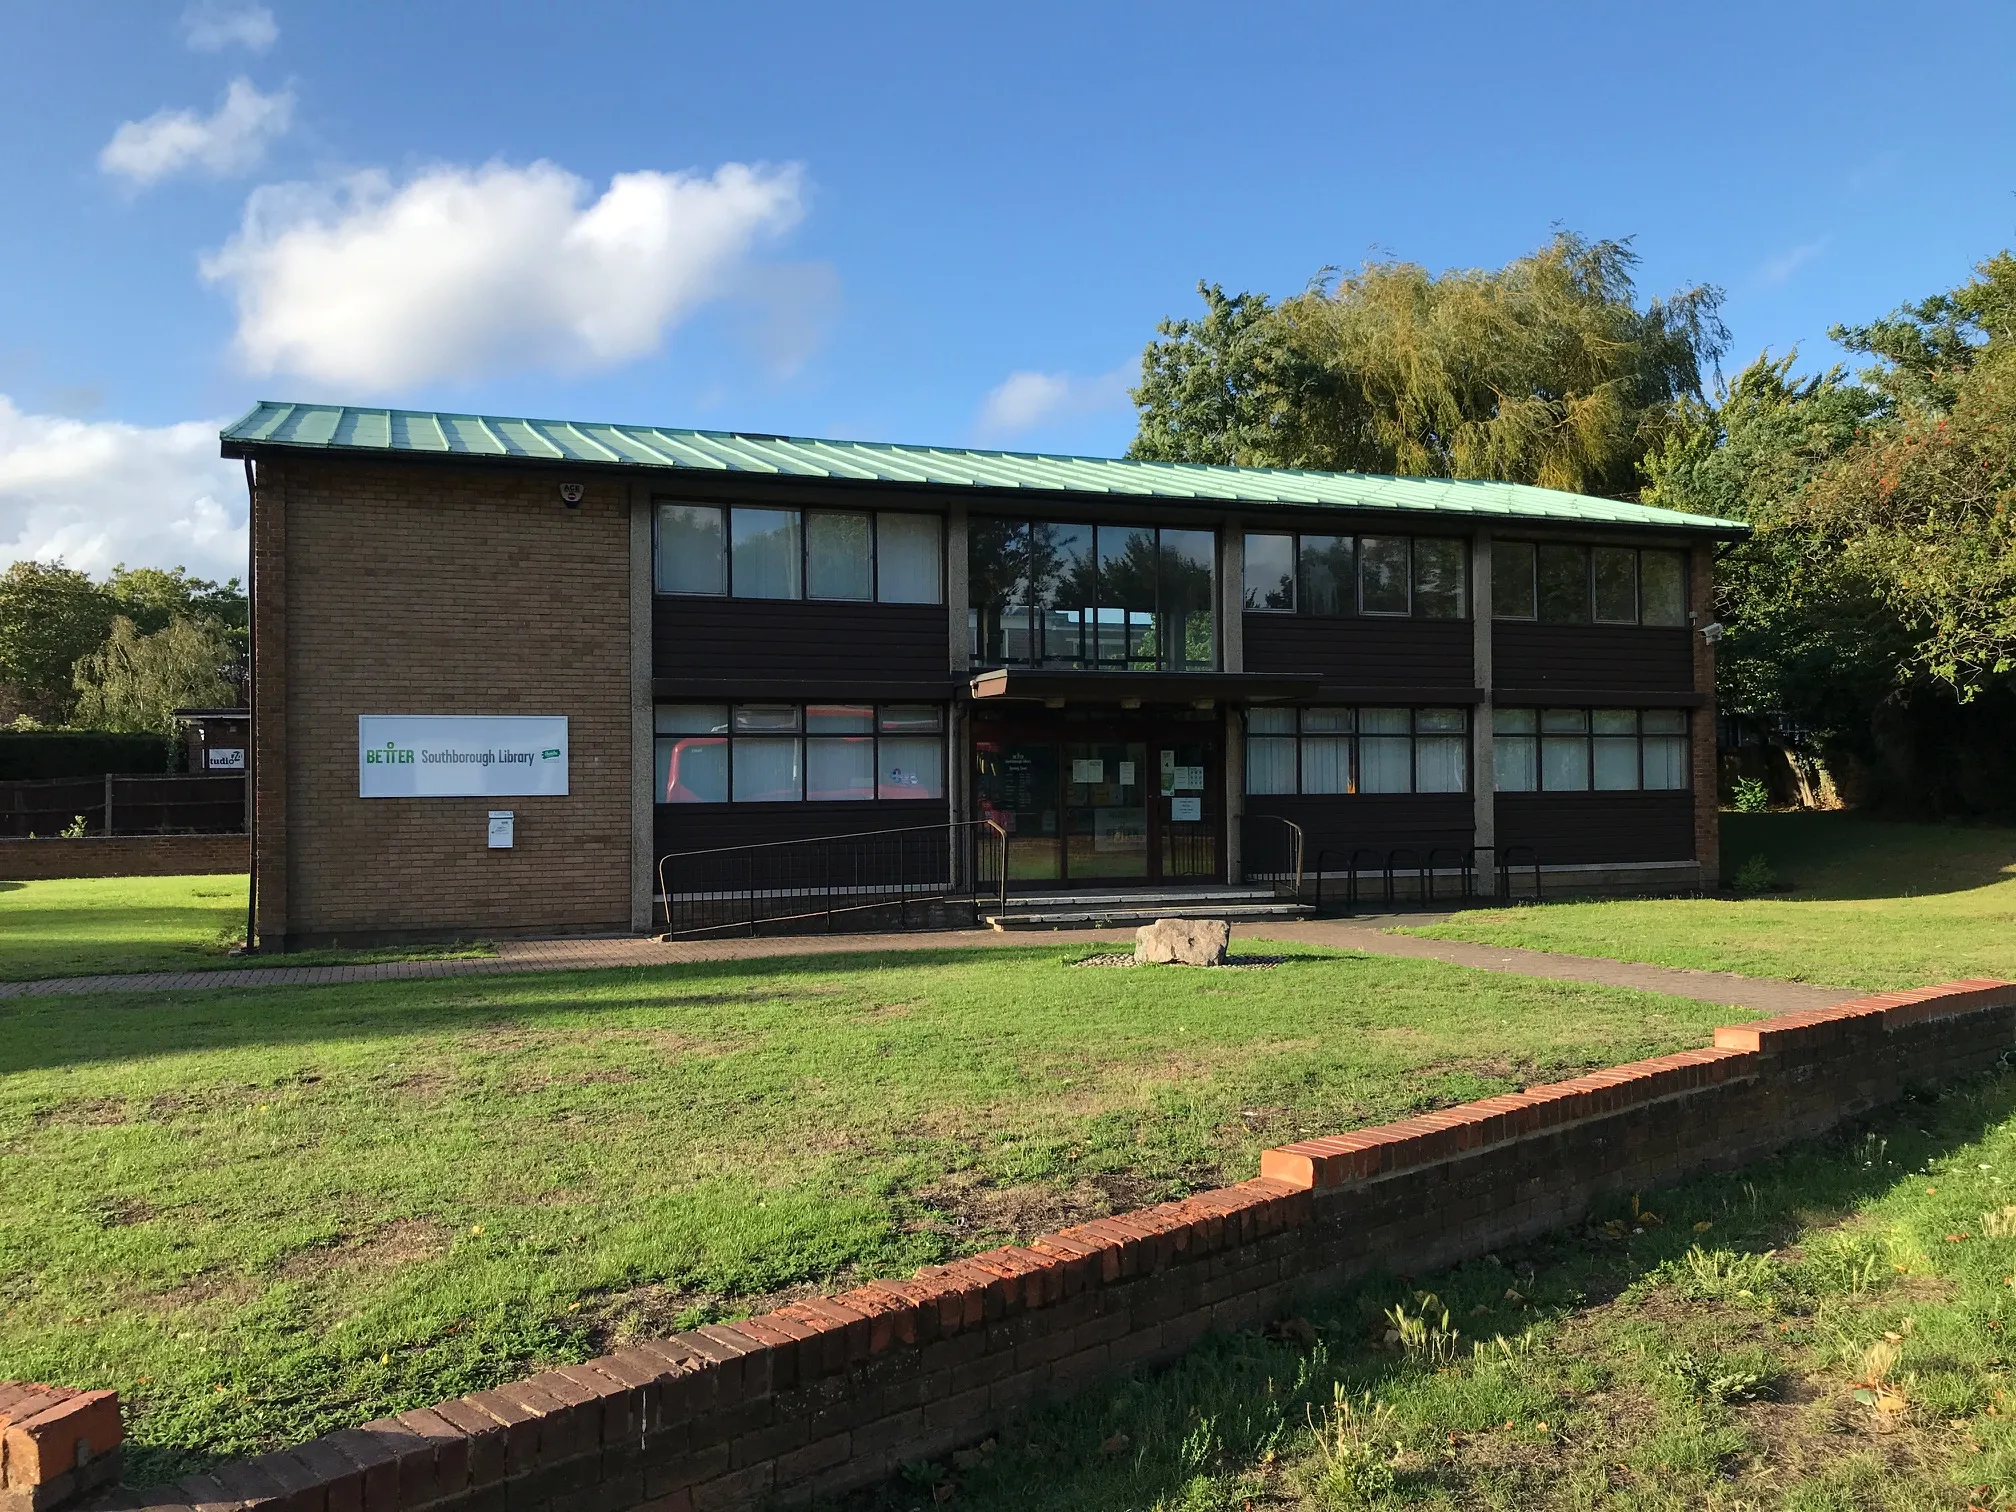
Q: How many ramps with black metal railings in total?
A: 1